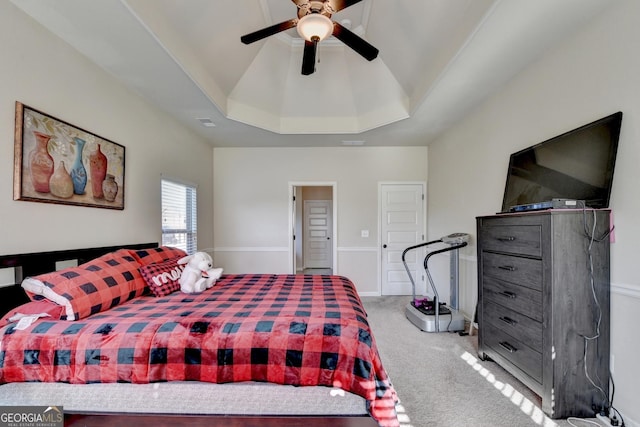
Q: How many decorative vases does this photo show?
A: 5